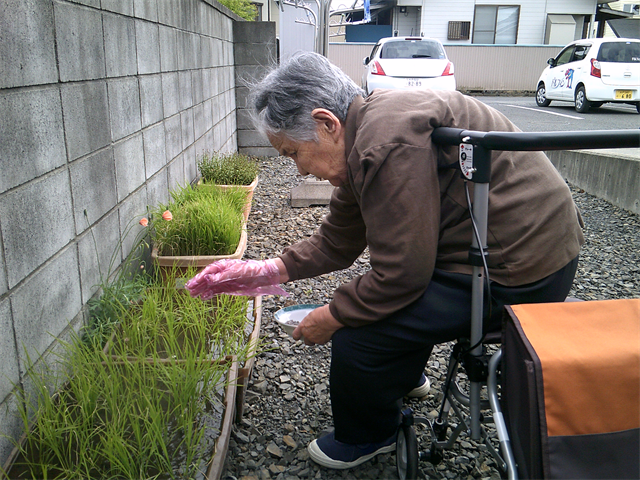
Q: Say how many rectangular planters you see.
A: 4